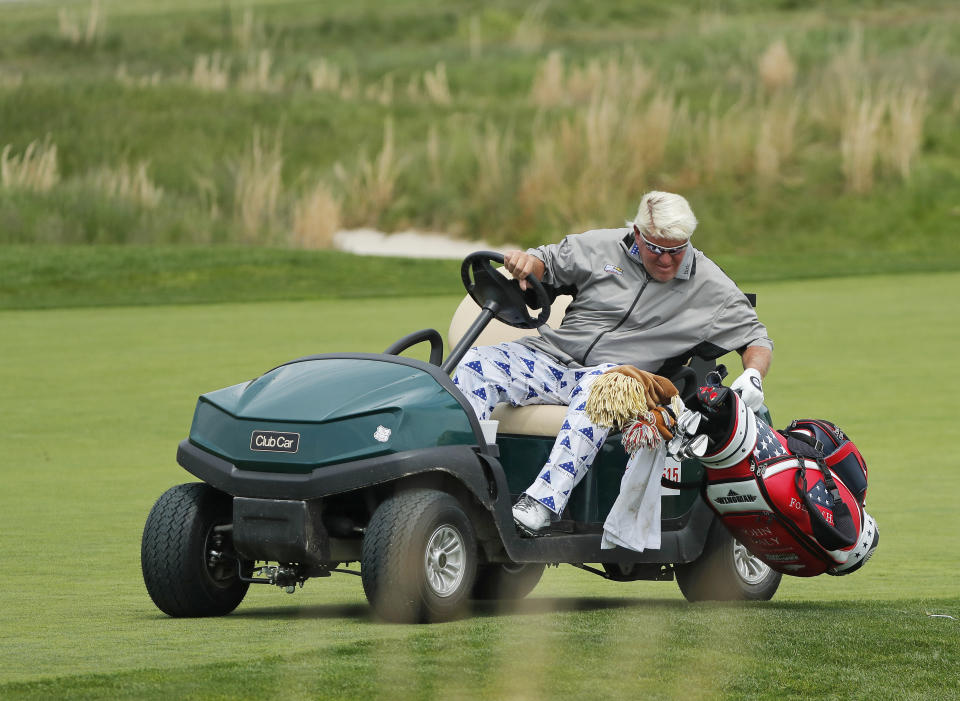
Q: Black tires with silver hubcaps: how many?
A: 2